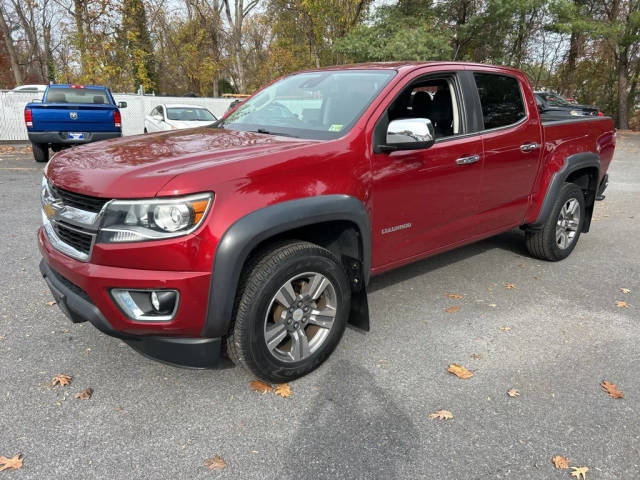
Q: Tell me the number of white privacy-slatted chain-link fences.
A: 1